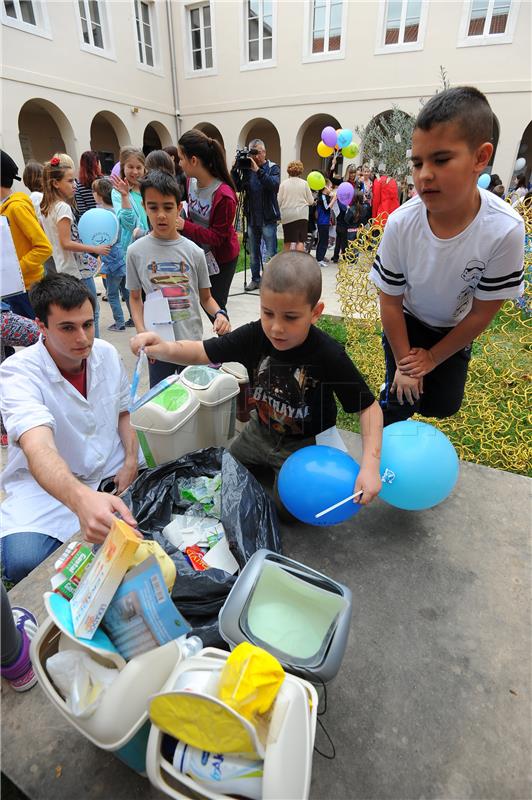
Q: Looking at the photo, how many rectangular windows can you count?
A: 8